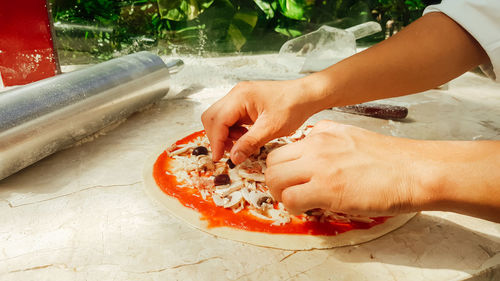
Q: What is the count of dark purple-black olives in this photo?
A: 3